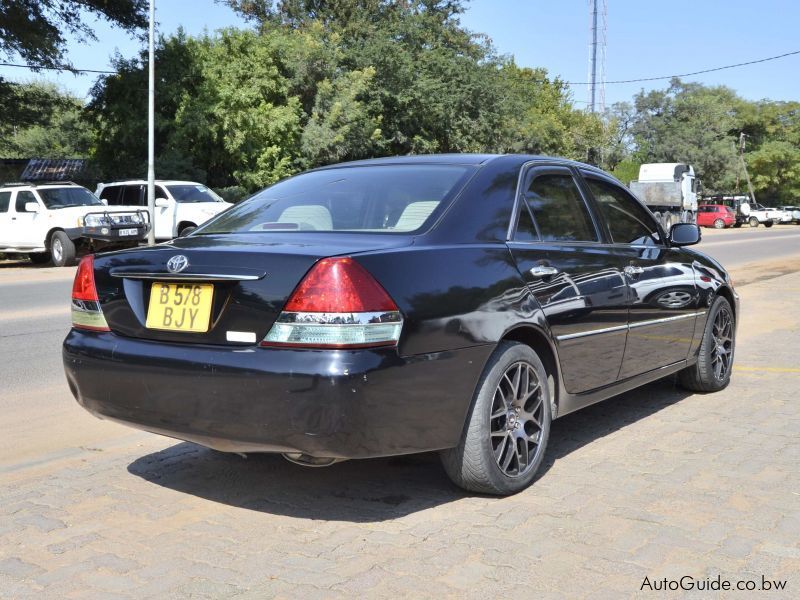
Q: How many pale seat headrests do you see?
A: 2